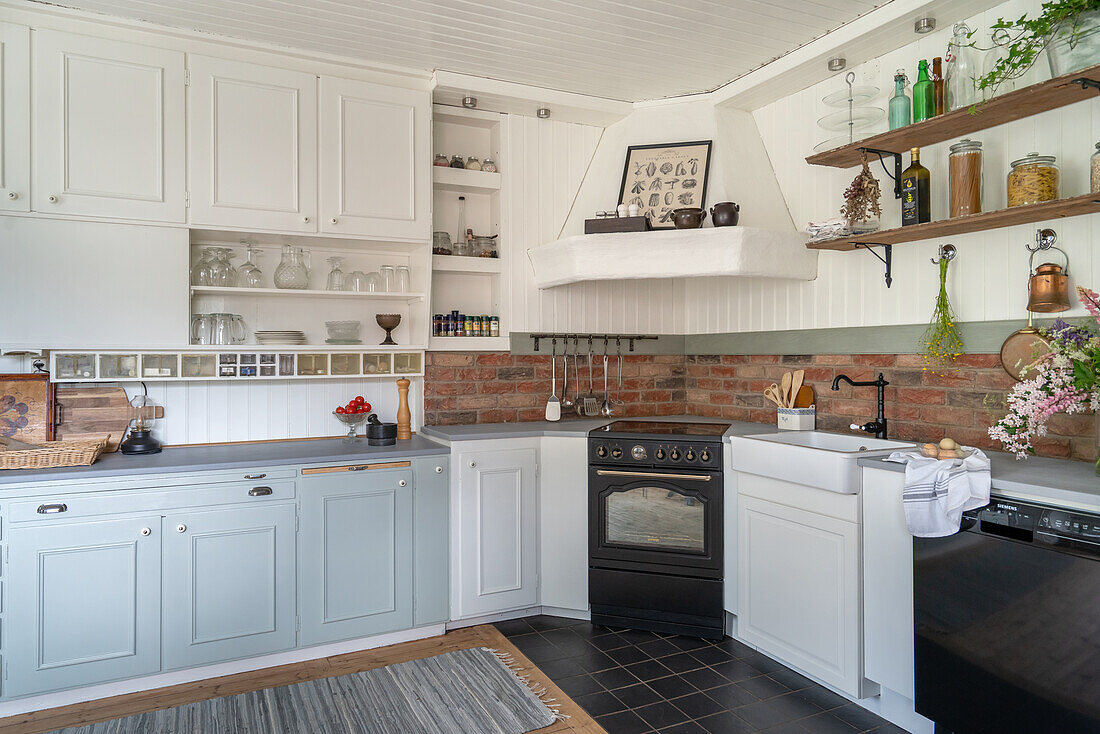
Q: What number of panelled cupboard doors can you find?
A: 9